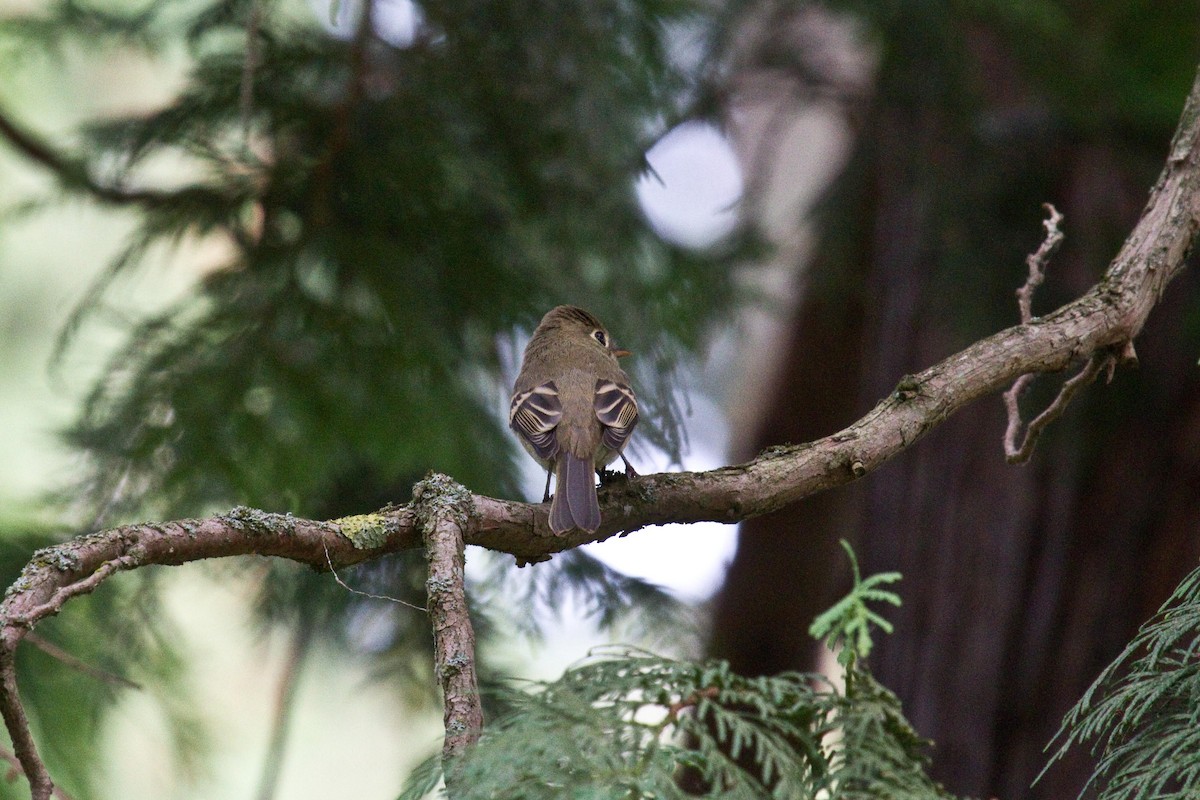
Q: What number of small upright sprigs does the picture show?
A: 1